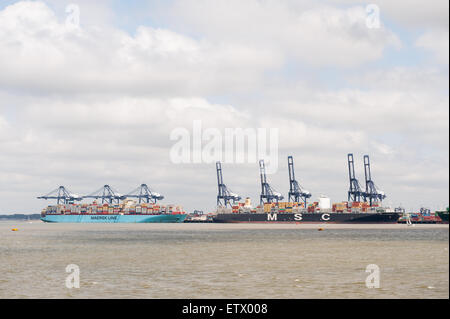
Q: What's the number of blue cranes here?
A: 8